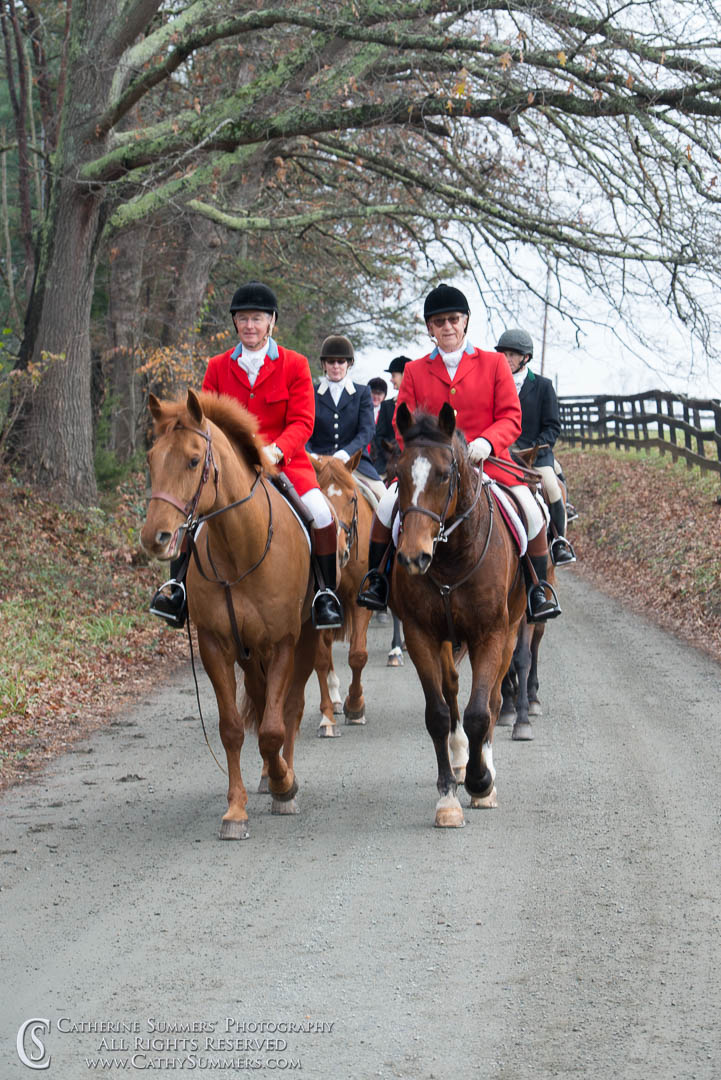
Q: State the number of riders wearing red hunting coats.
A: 2